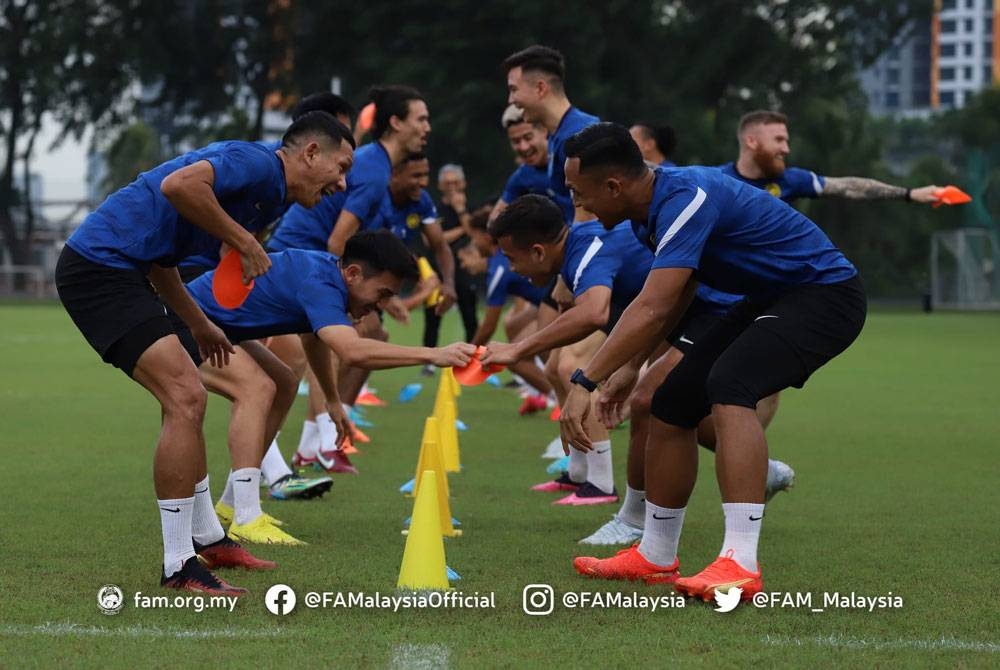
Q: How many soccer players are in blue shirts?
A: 12